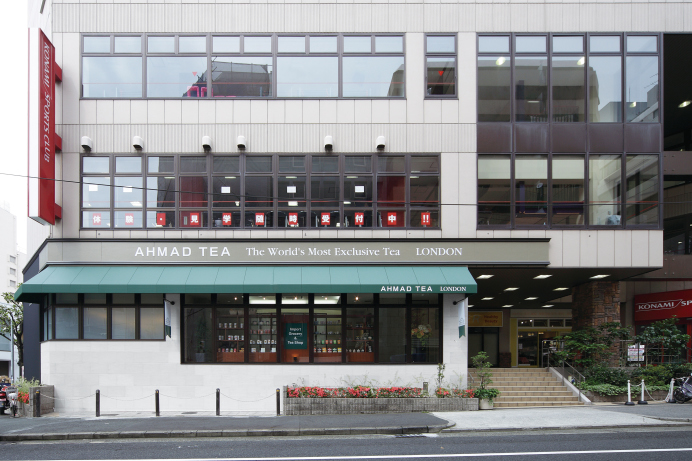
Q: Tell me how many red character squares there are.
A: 11